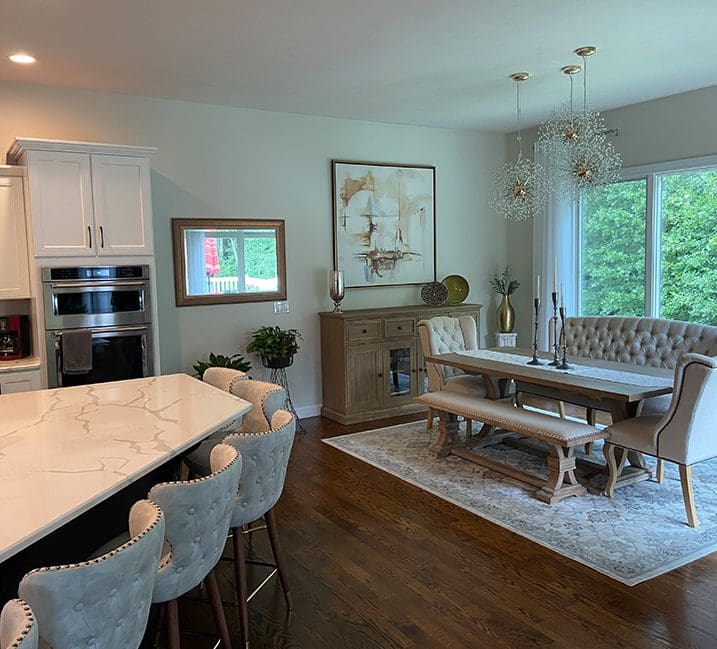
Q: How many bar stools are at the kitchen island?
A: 6